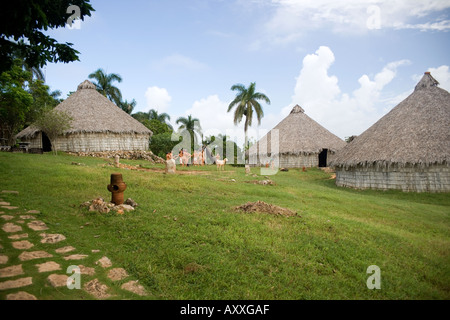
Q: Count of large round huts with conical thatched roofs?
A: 3